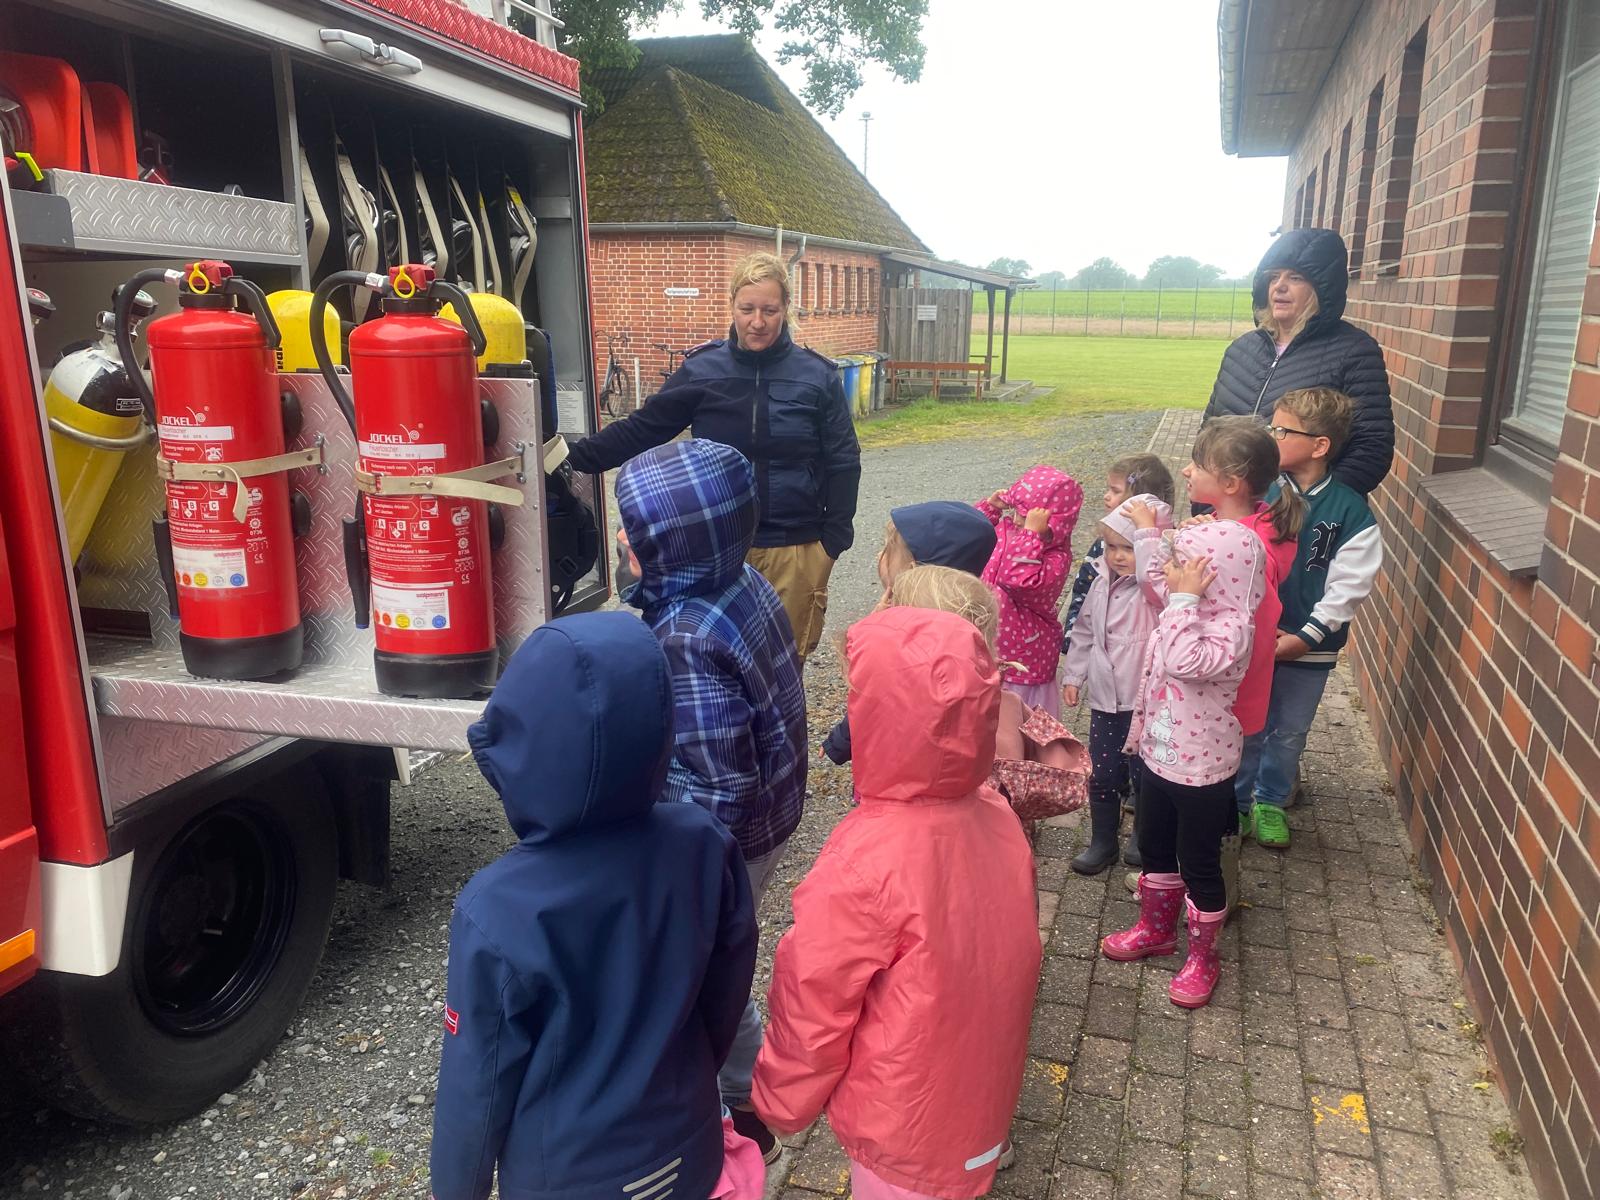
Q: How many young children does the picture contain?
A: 11